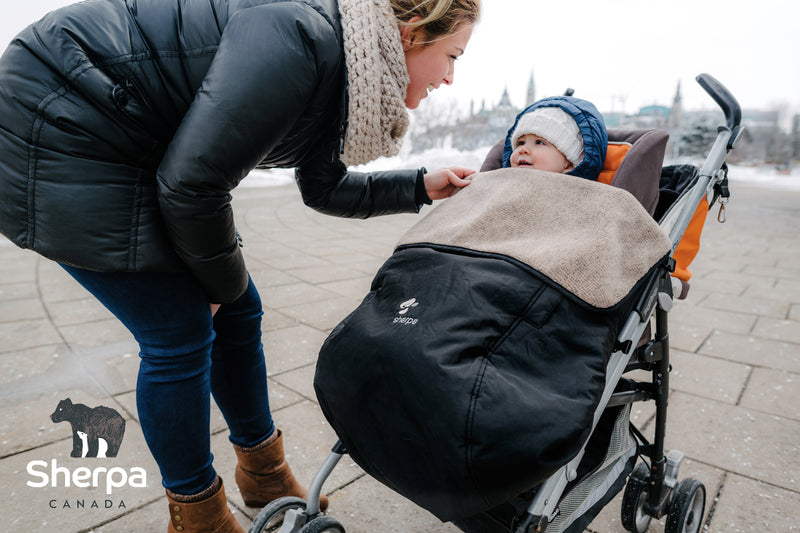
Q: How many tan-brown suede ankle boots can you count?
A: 2